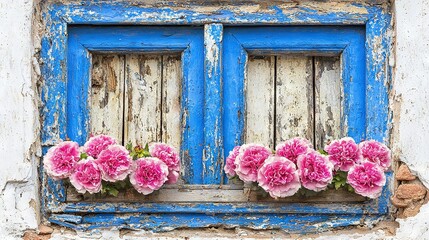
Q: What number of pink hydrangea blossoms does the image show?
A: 14